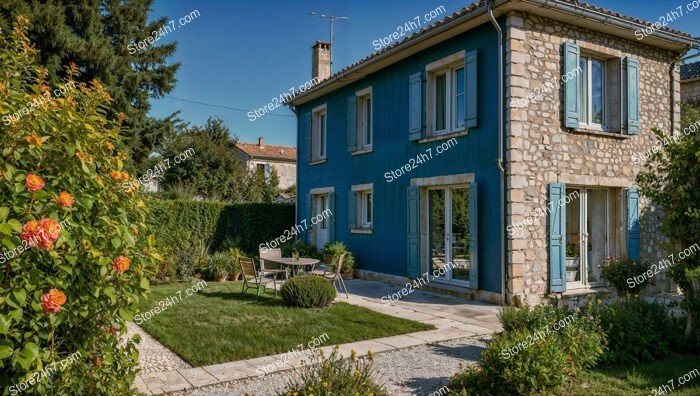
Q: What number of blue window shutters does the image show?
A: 13